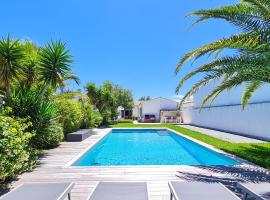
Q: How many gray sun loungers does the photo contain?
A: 4